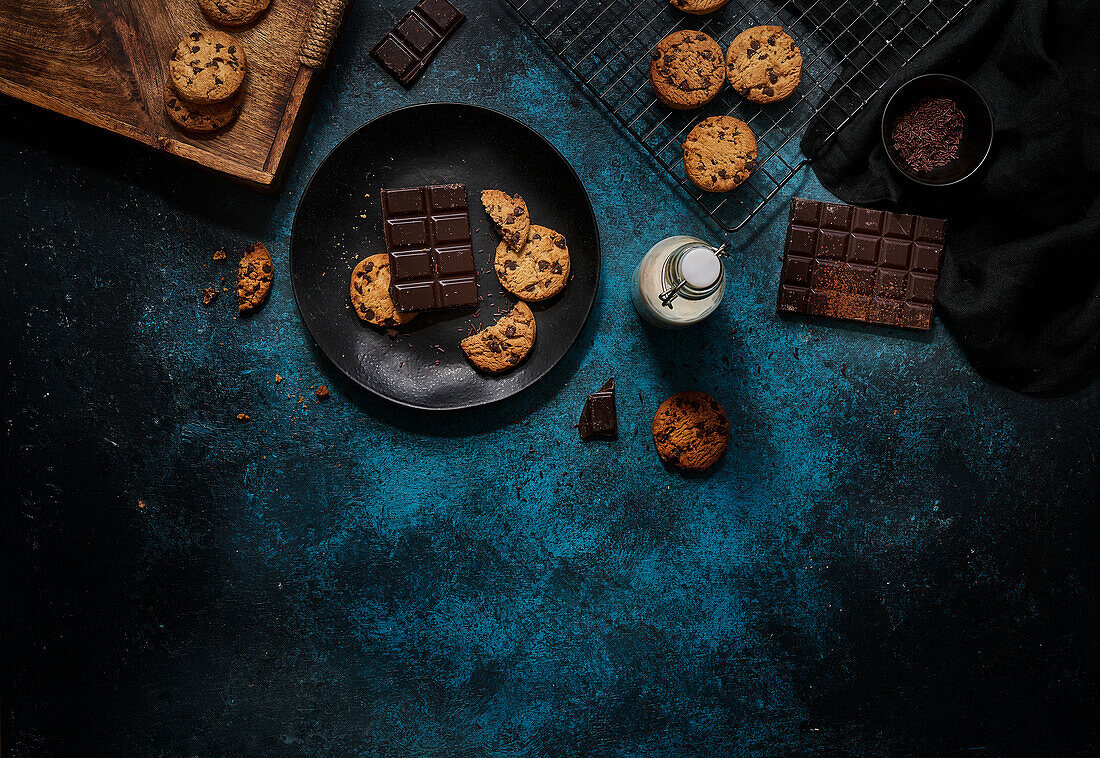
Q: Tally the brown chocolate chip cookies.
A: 13